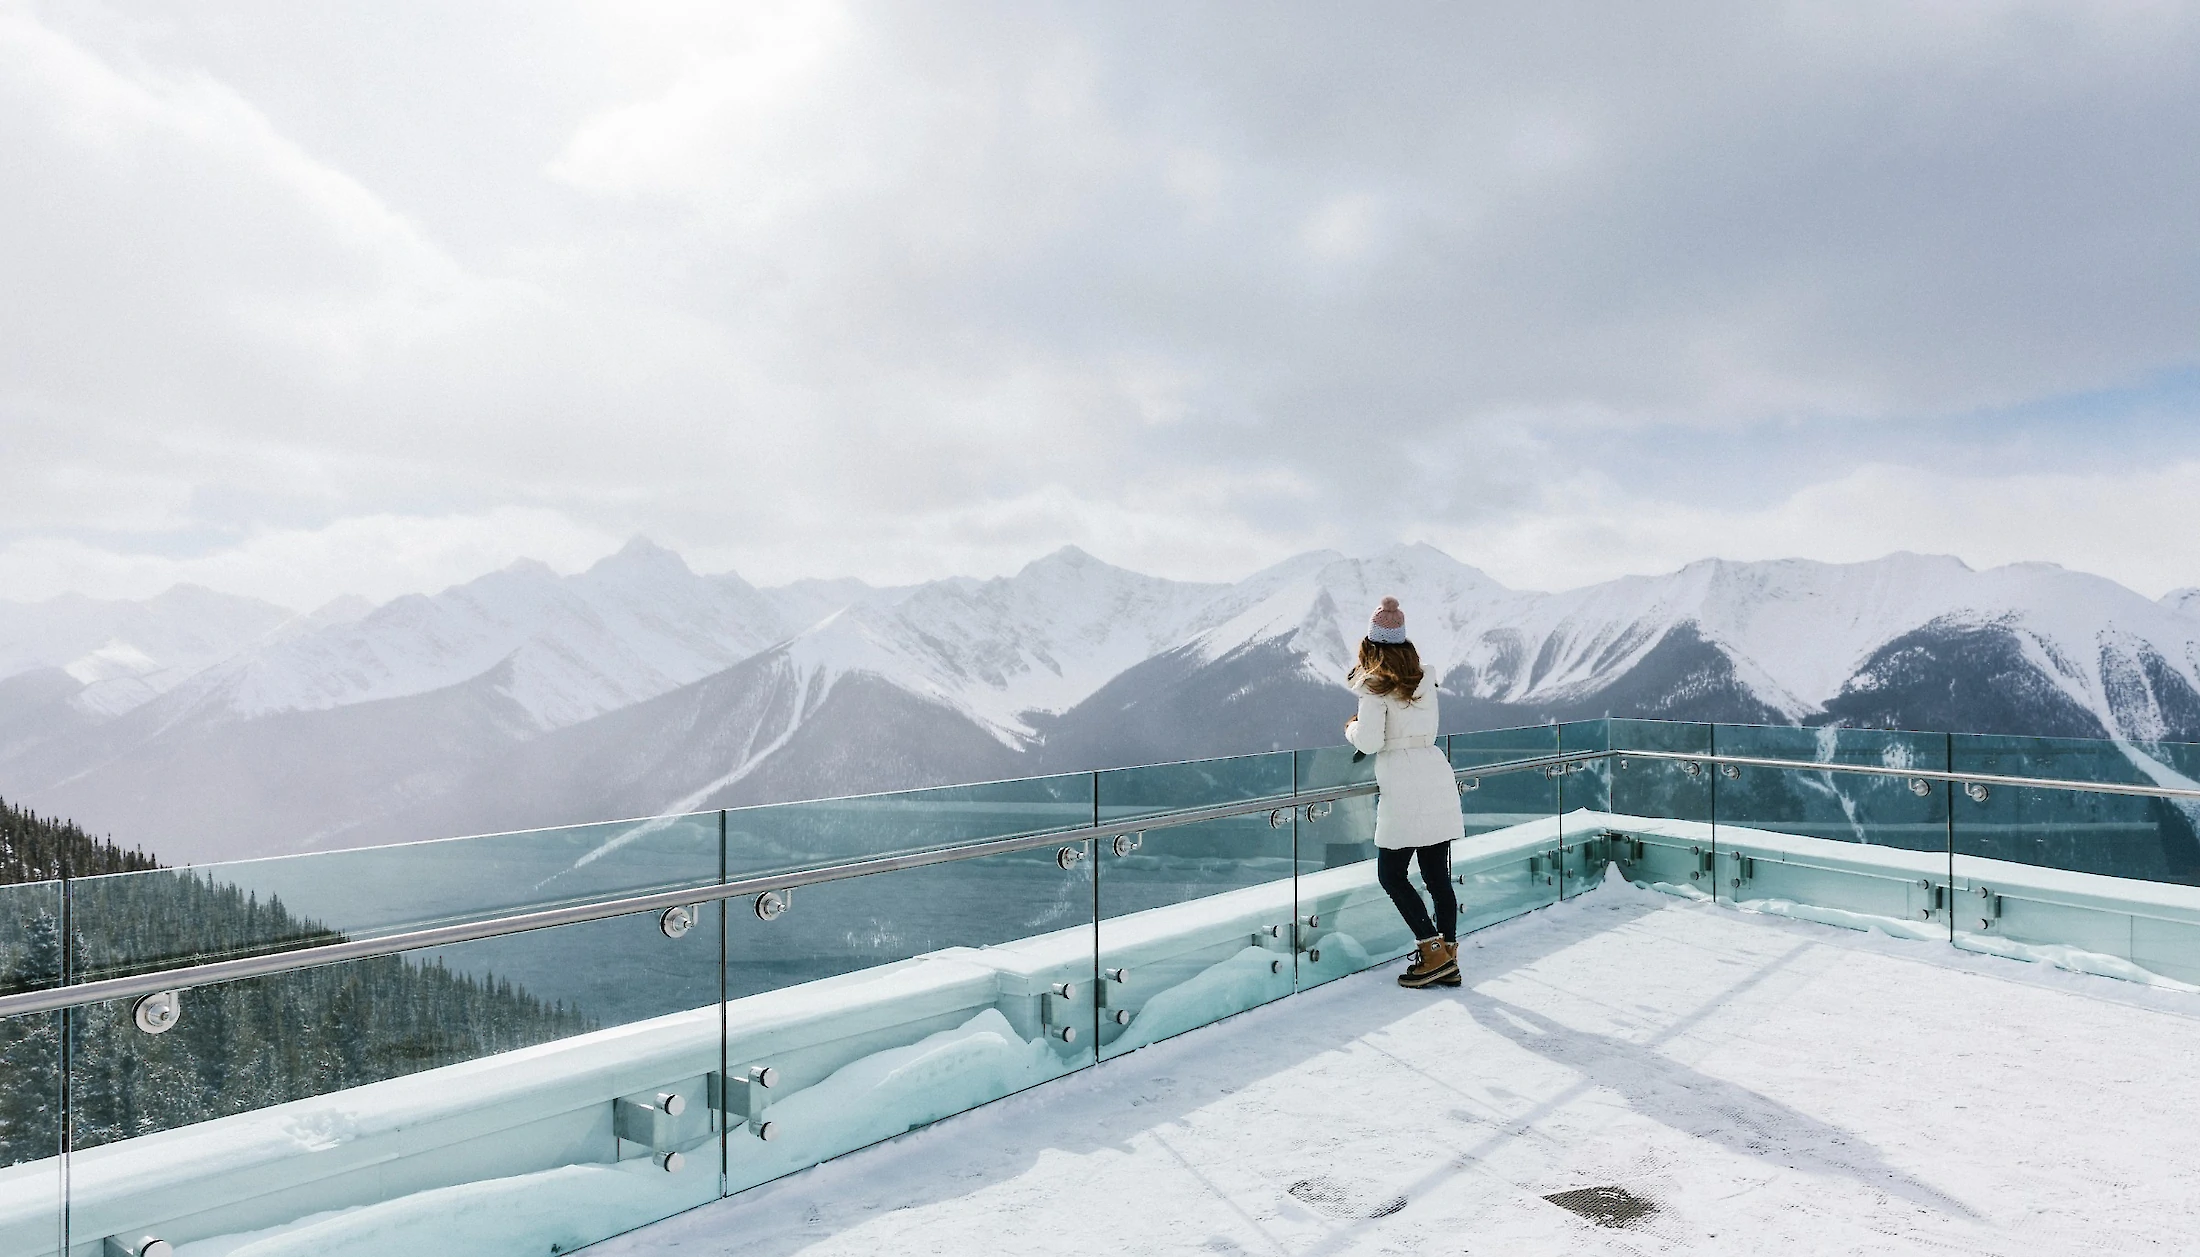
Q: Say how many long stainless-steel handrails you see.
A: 2